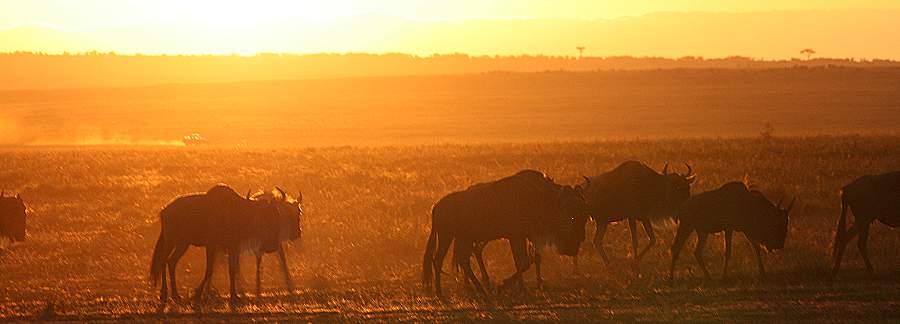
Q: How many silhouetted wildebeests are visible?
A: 7